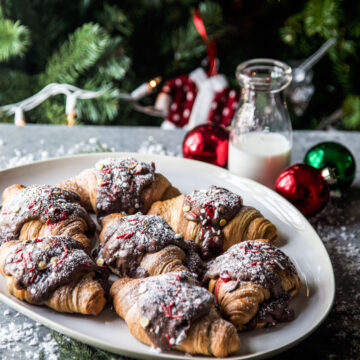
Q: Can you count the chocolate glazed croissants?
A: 7